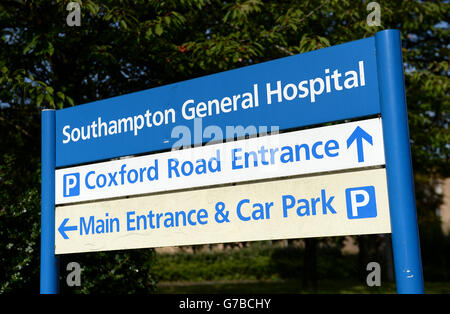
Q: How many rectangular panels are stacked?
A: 3